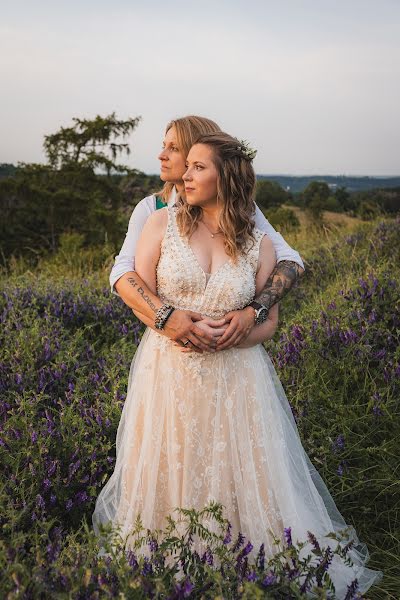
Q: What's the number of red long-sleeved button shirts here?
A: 0